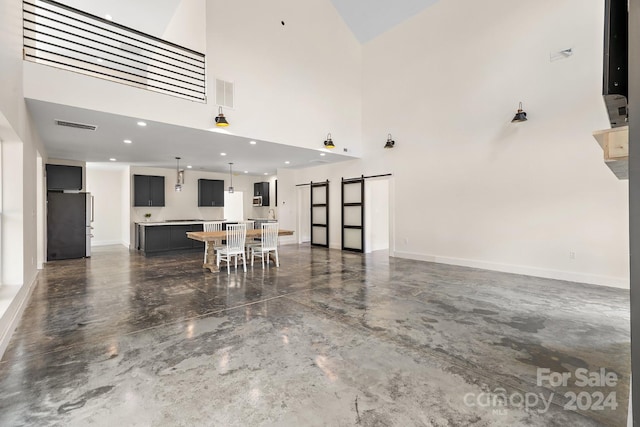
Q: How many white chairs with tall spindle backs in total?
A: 4